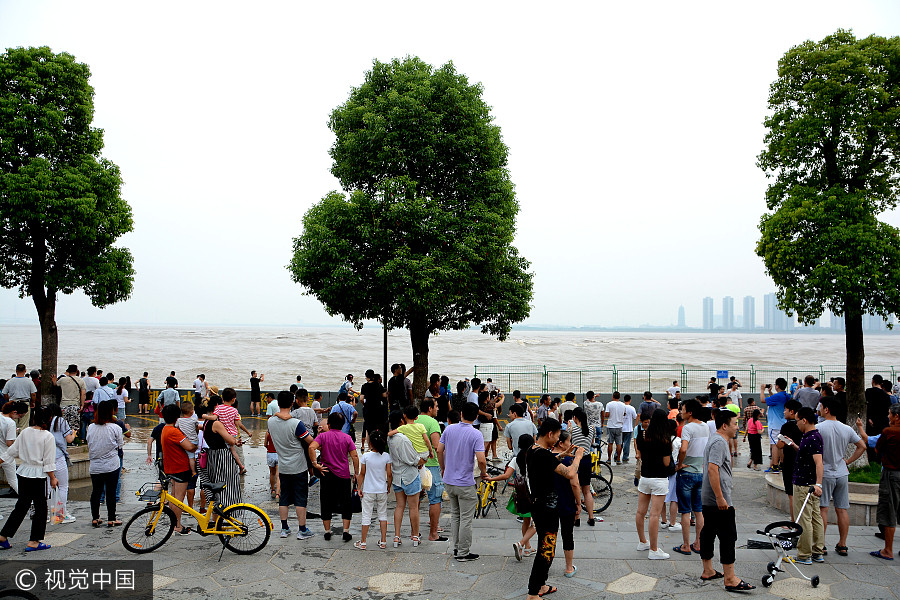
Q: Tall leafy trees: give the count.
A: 3